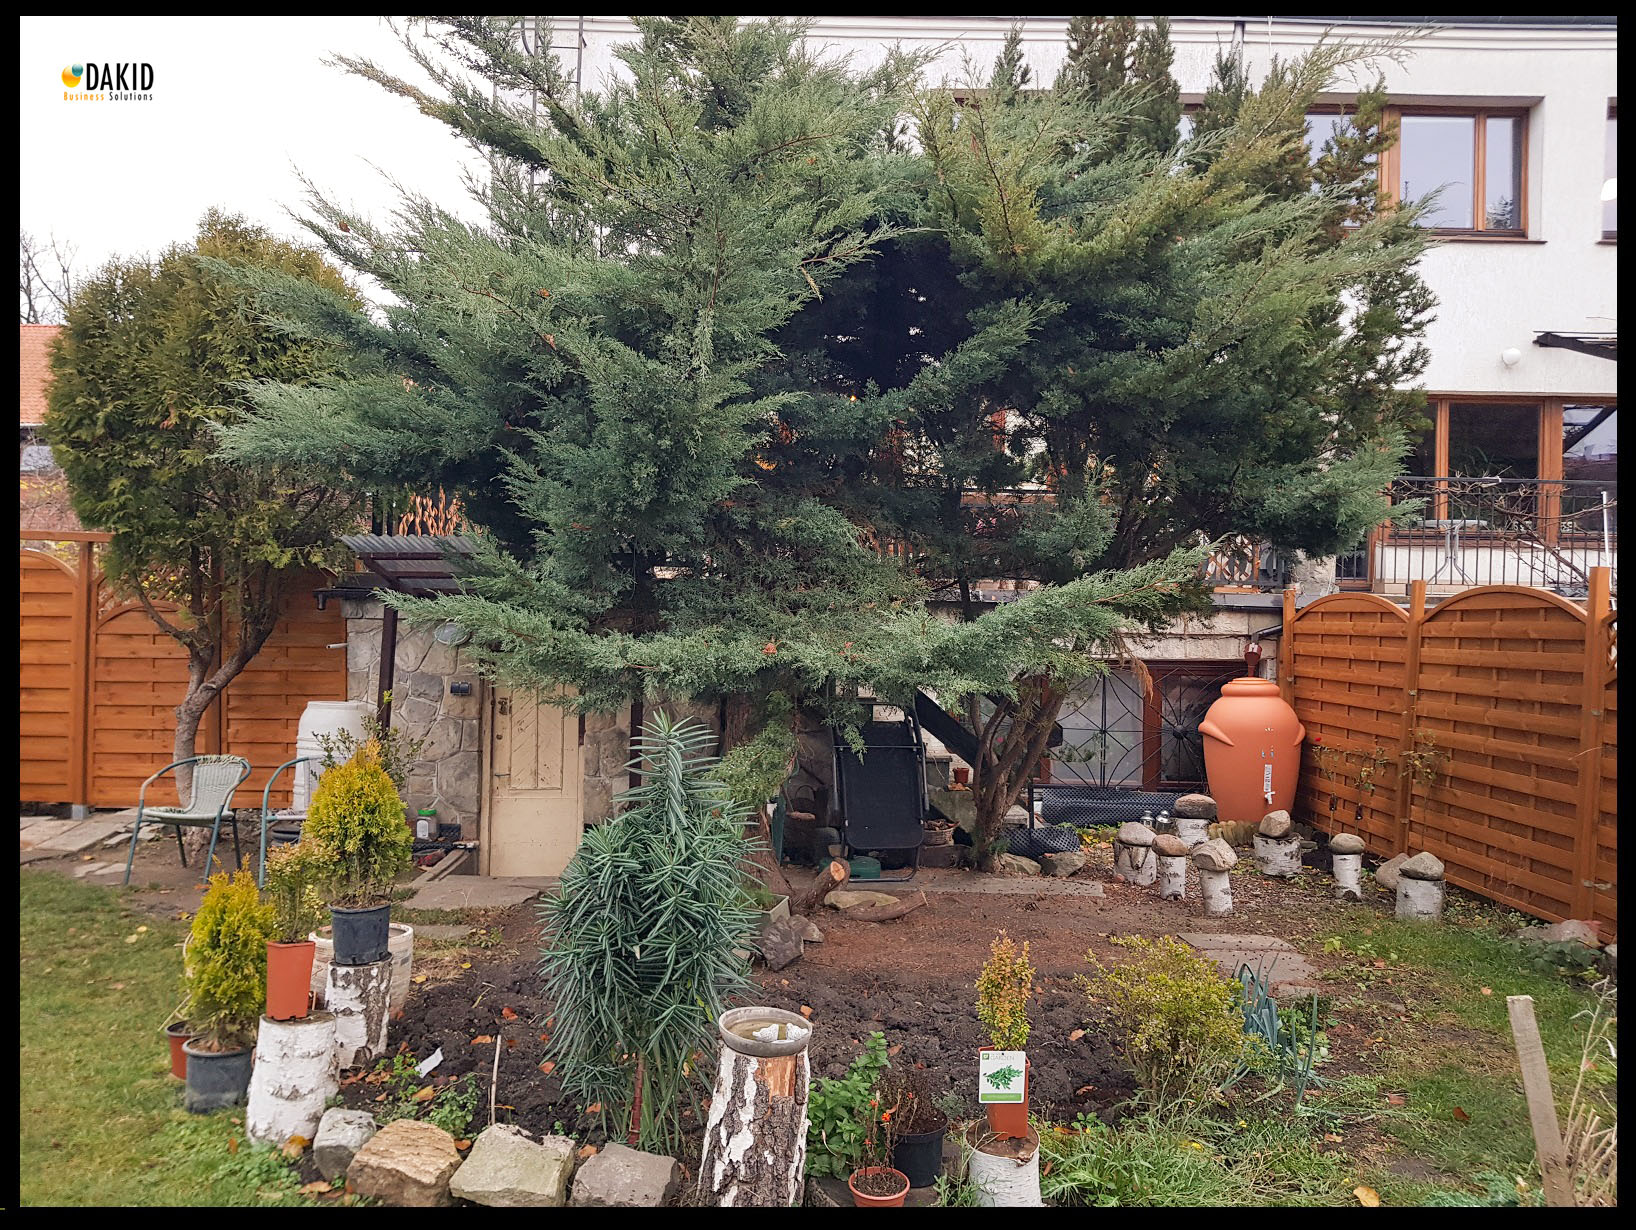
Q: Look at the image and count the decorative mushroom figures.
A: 7